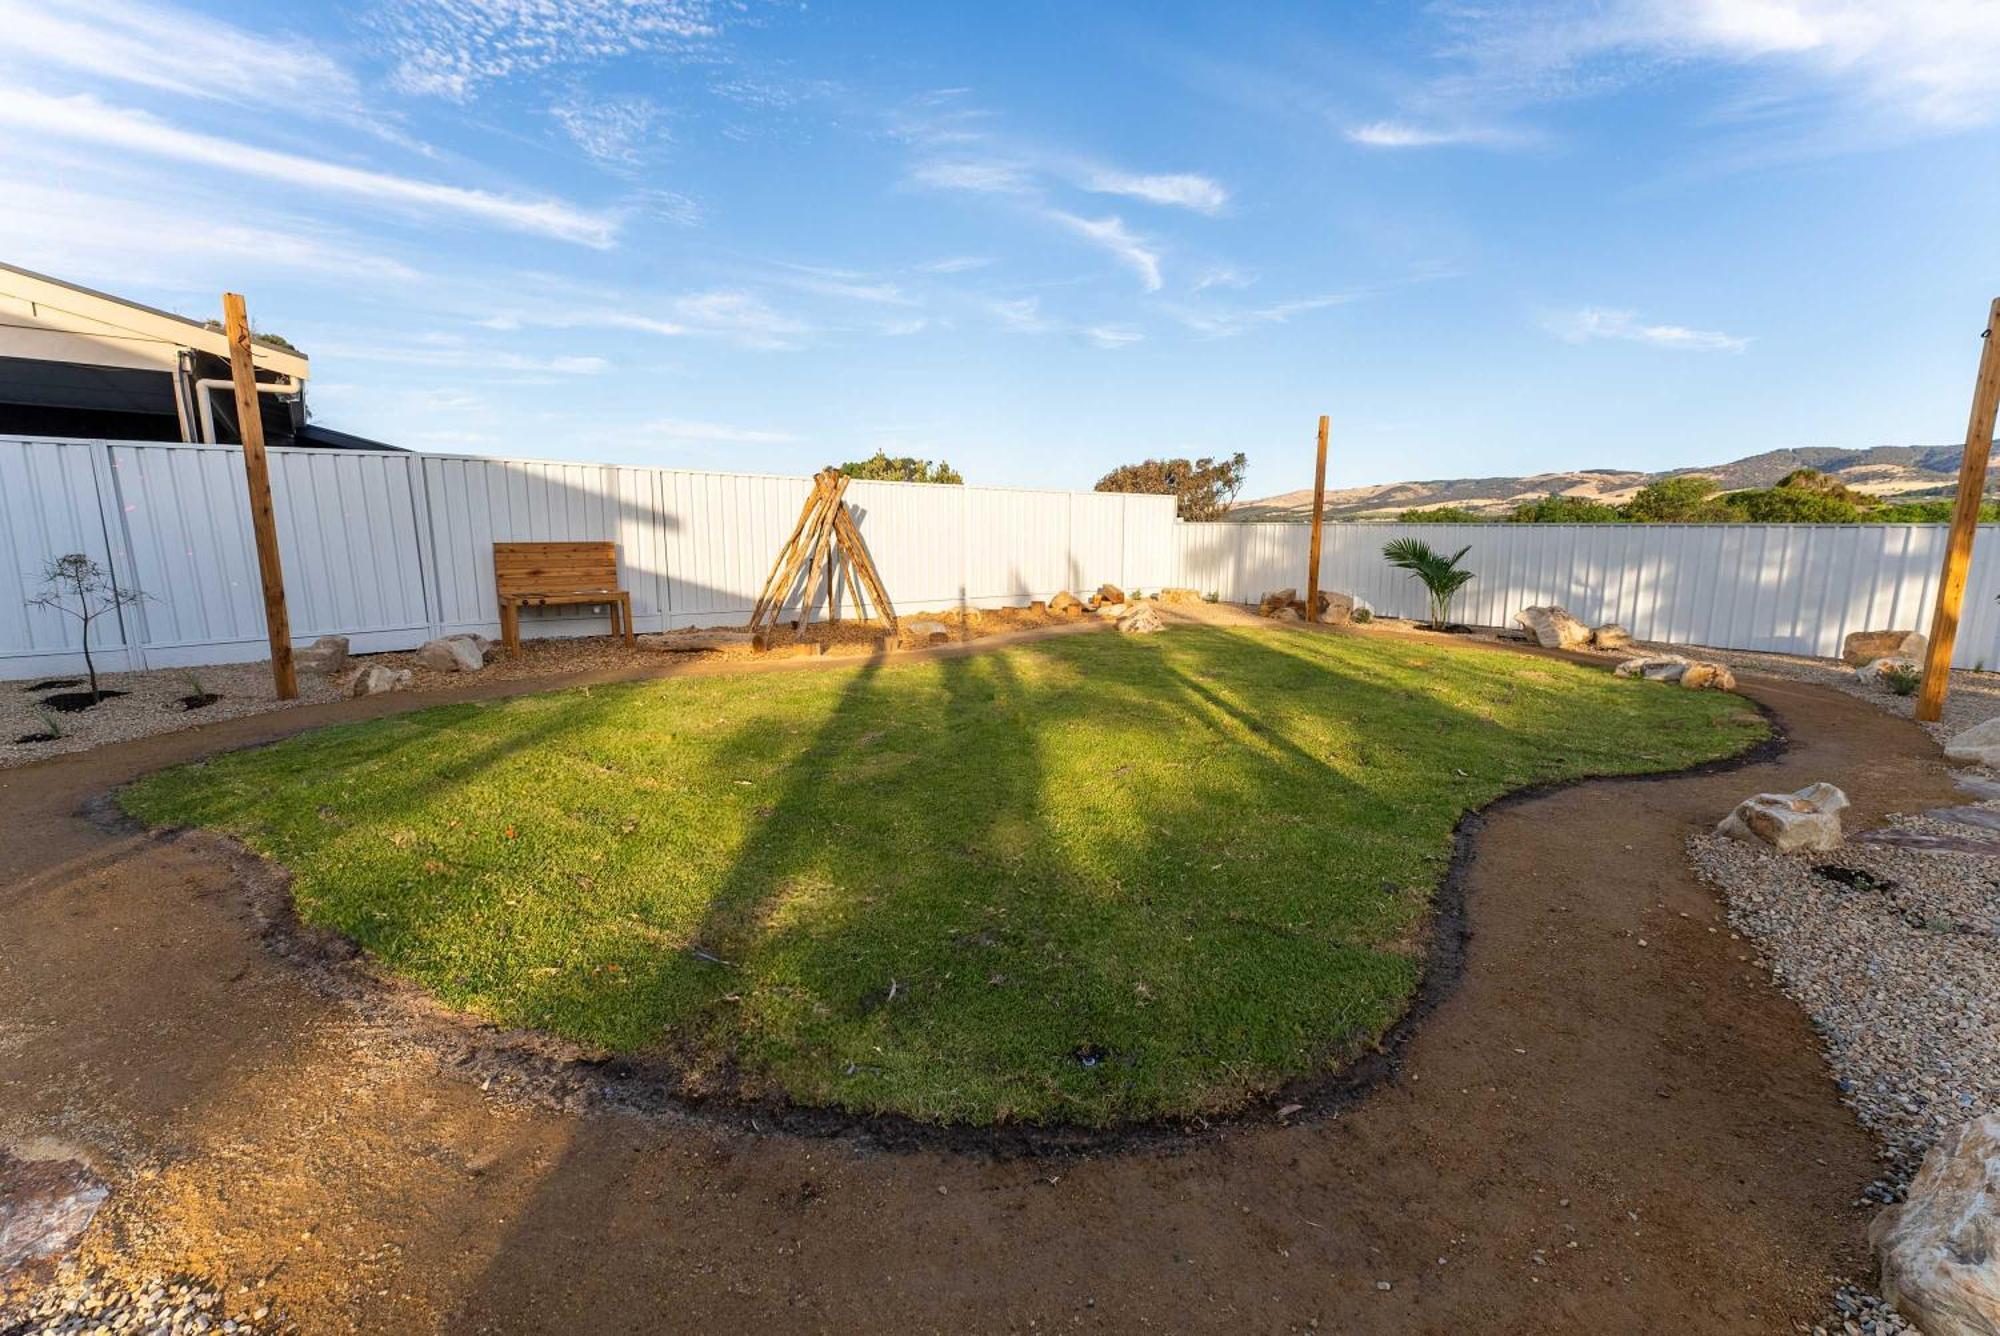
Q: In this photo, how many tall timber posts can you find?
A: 3